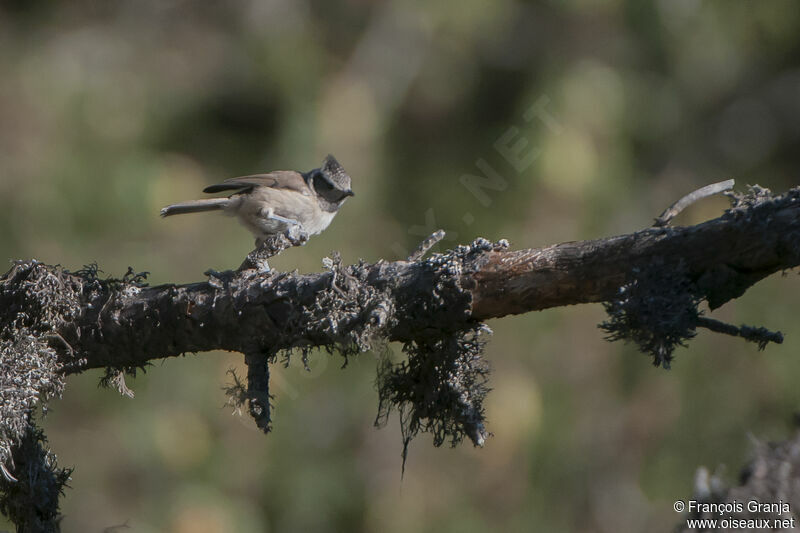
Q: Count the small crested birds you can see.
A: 1